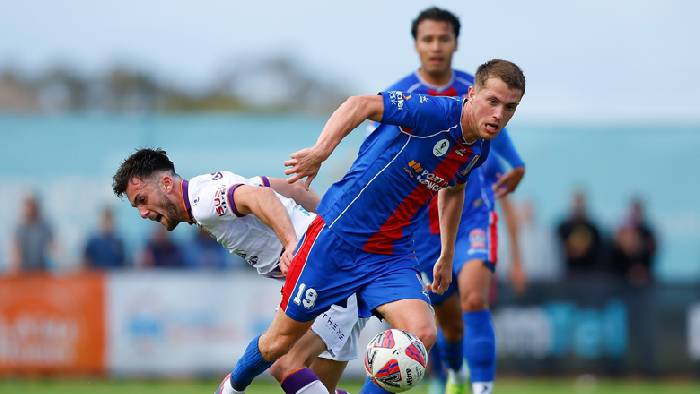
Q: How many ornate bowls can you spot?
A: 0